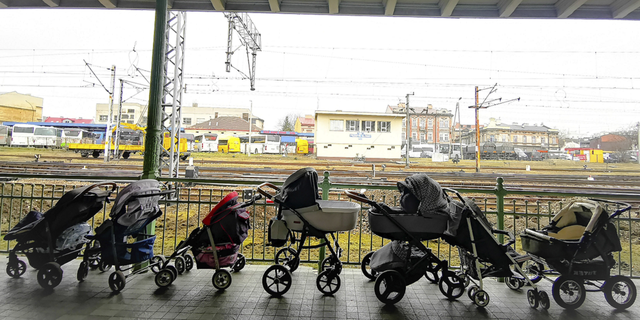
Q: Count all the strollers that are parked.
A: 7